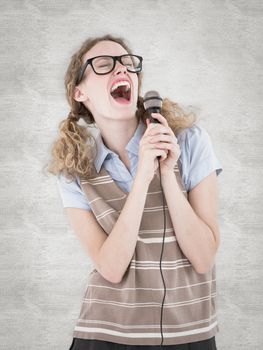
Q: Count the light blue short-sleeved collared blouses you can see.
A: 1